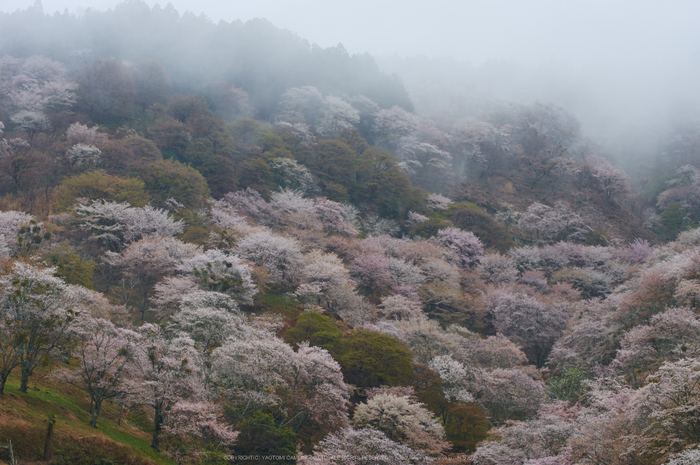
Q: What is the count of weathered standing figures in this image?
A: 0